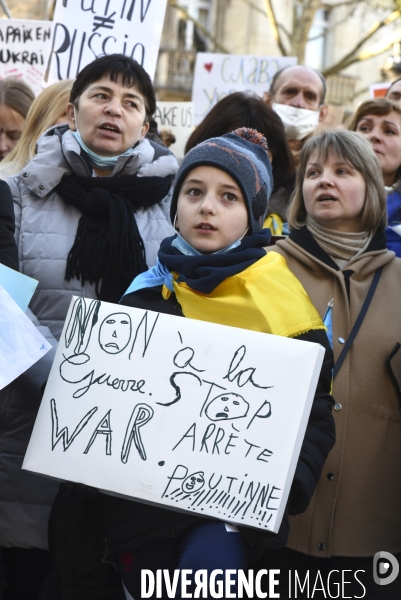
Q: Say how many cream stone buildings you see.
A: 1